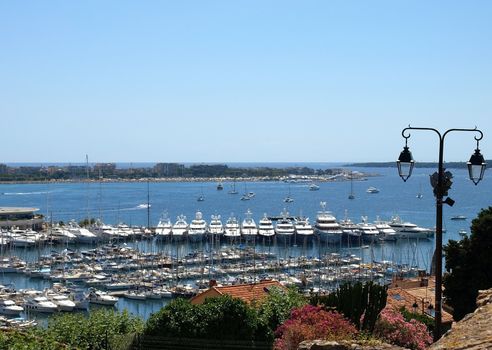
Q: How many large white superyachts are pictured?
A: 14